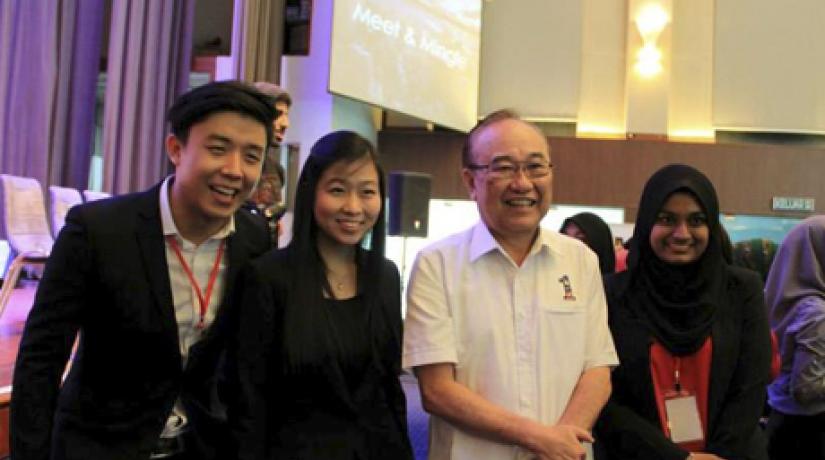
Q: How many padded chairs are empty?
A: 3